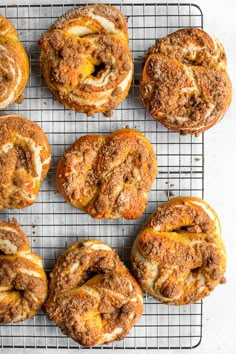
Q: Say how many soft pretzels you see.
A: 8